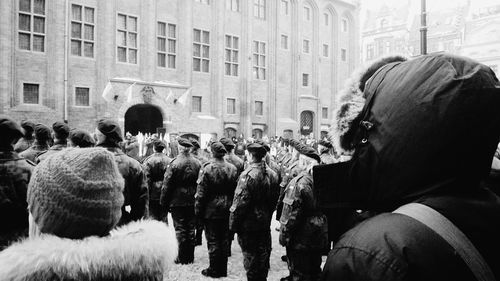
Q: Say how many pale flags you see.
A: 4